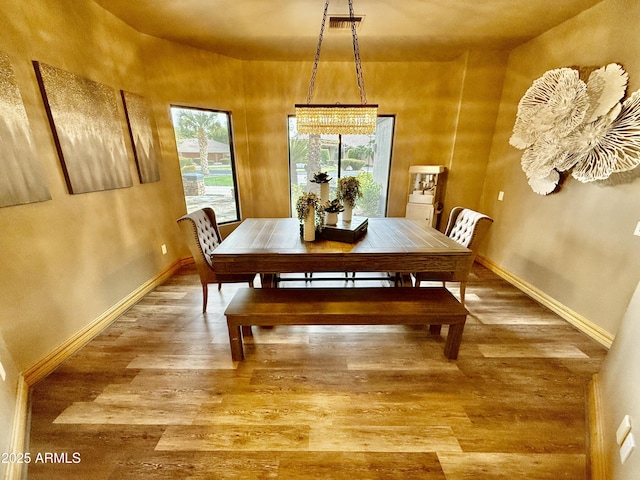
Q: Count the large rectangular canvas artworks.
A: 3